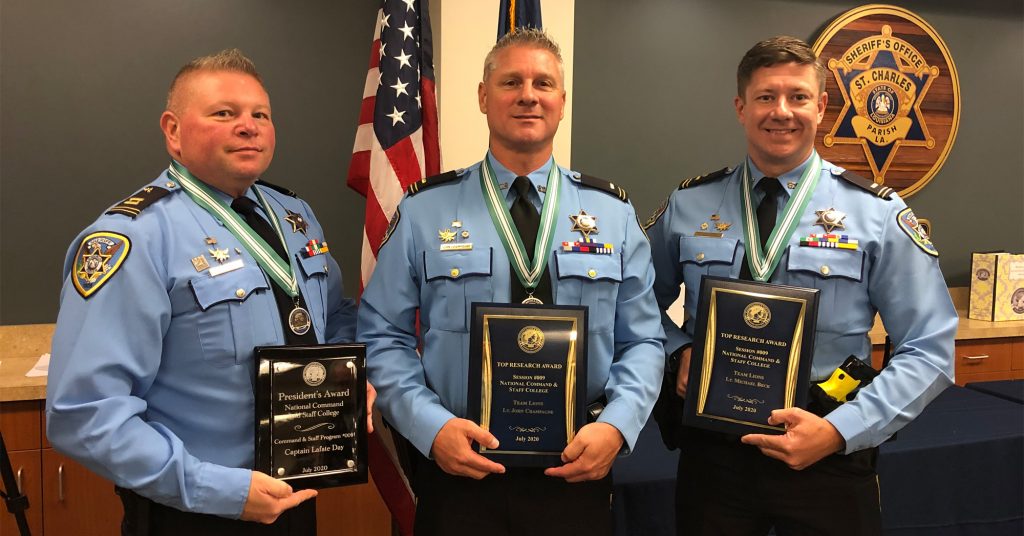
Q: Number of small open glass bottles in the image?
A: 0